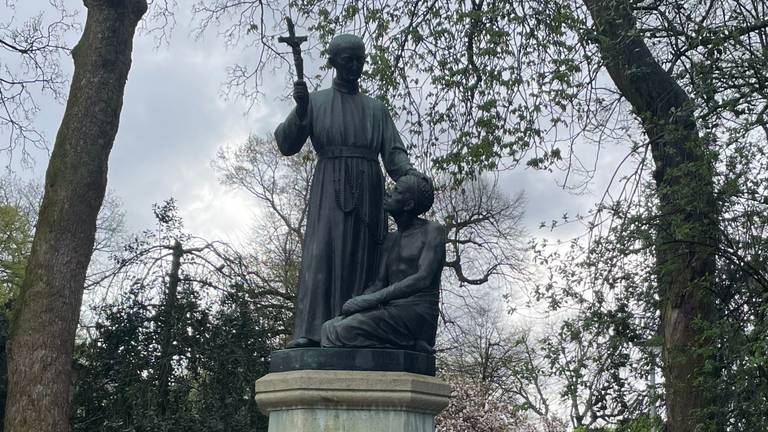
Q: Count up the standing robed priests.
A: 1